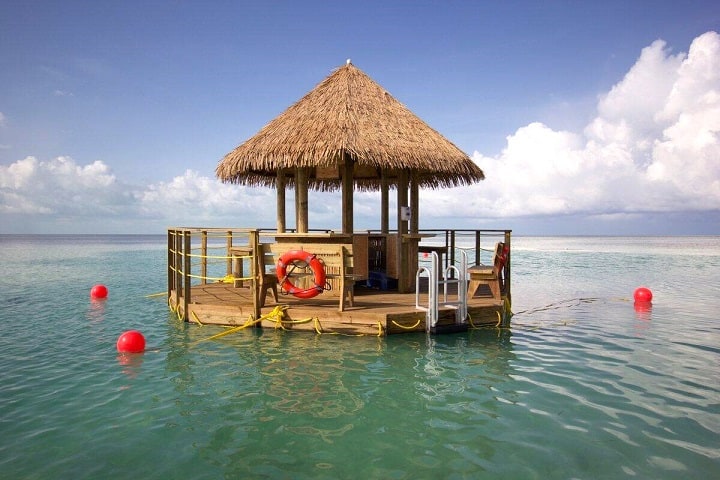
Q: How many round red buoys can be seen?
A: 3